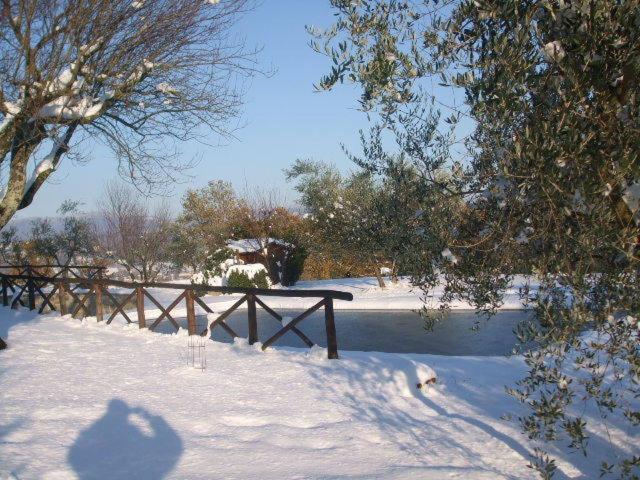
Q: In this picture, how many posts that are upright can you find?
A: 8